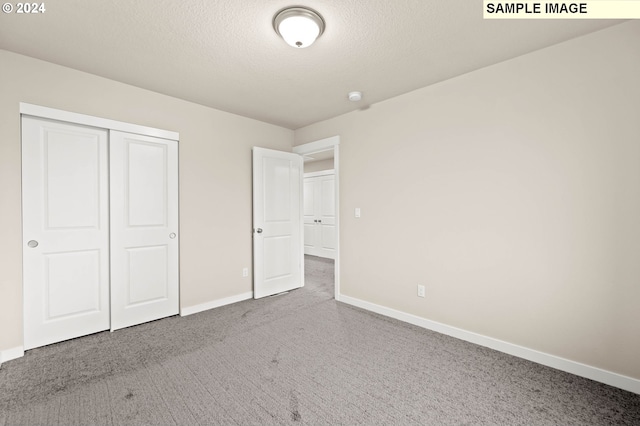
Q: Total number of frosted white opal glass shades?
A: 1